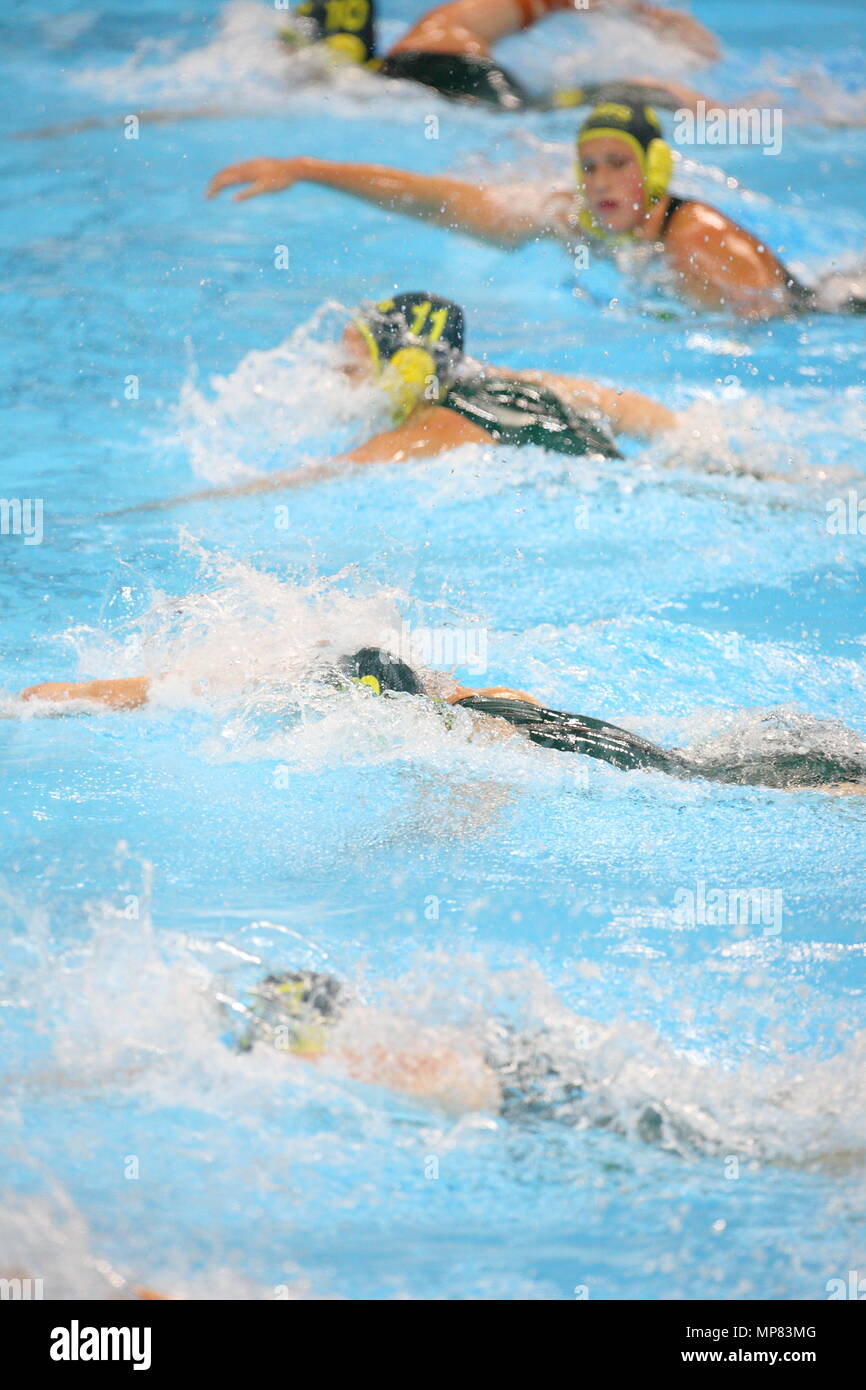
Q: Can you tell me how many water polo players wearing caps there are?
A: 5